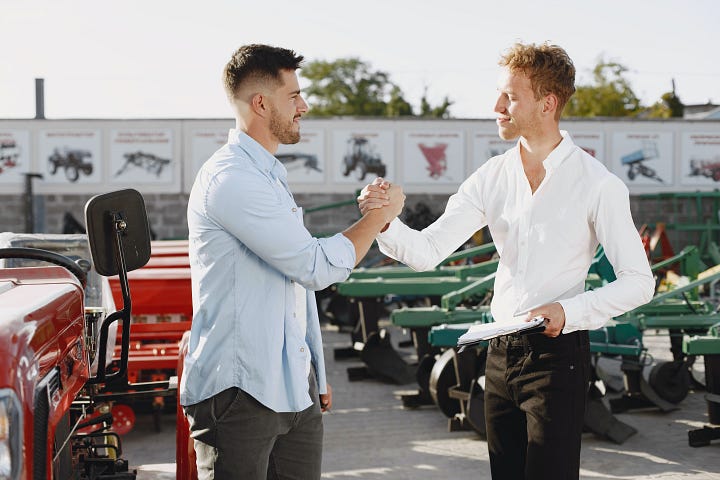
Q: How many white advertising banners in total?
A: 11